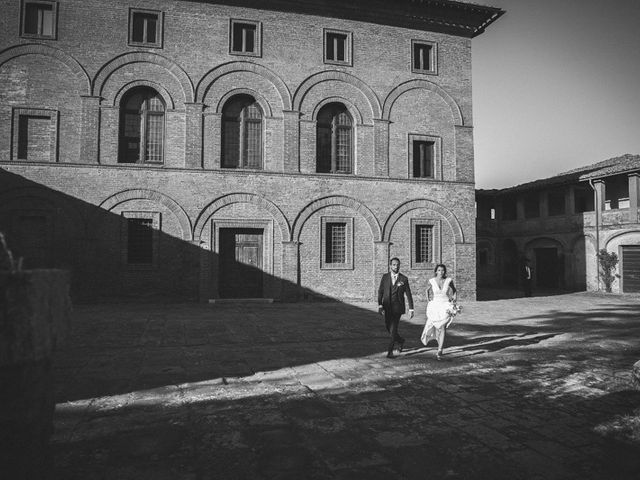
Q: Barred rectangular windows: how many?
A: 3